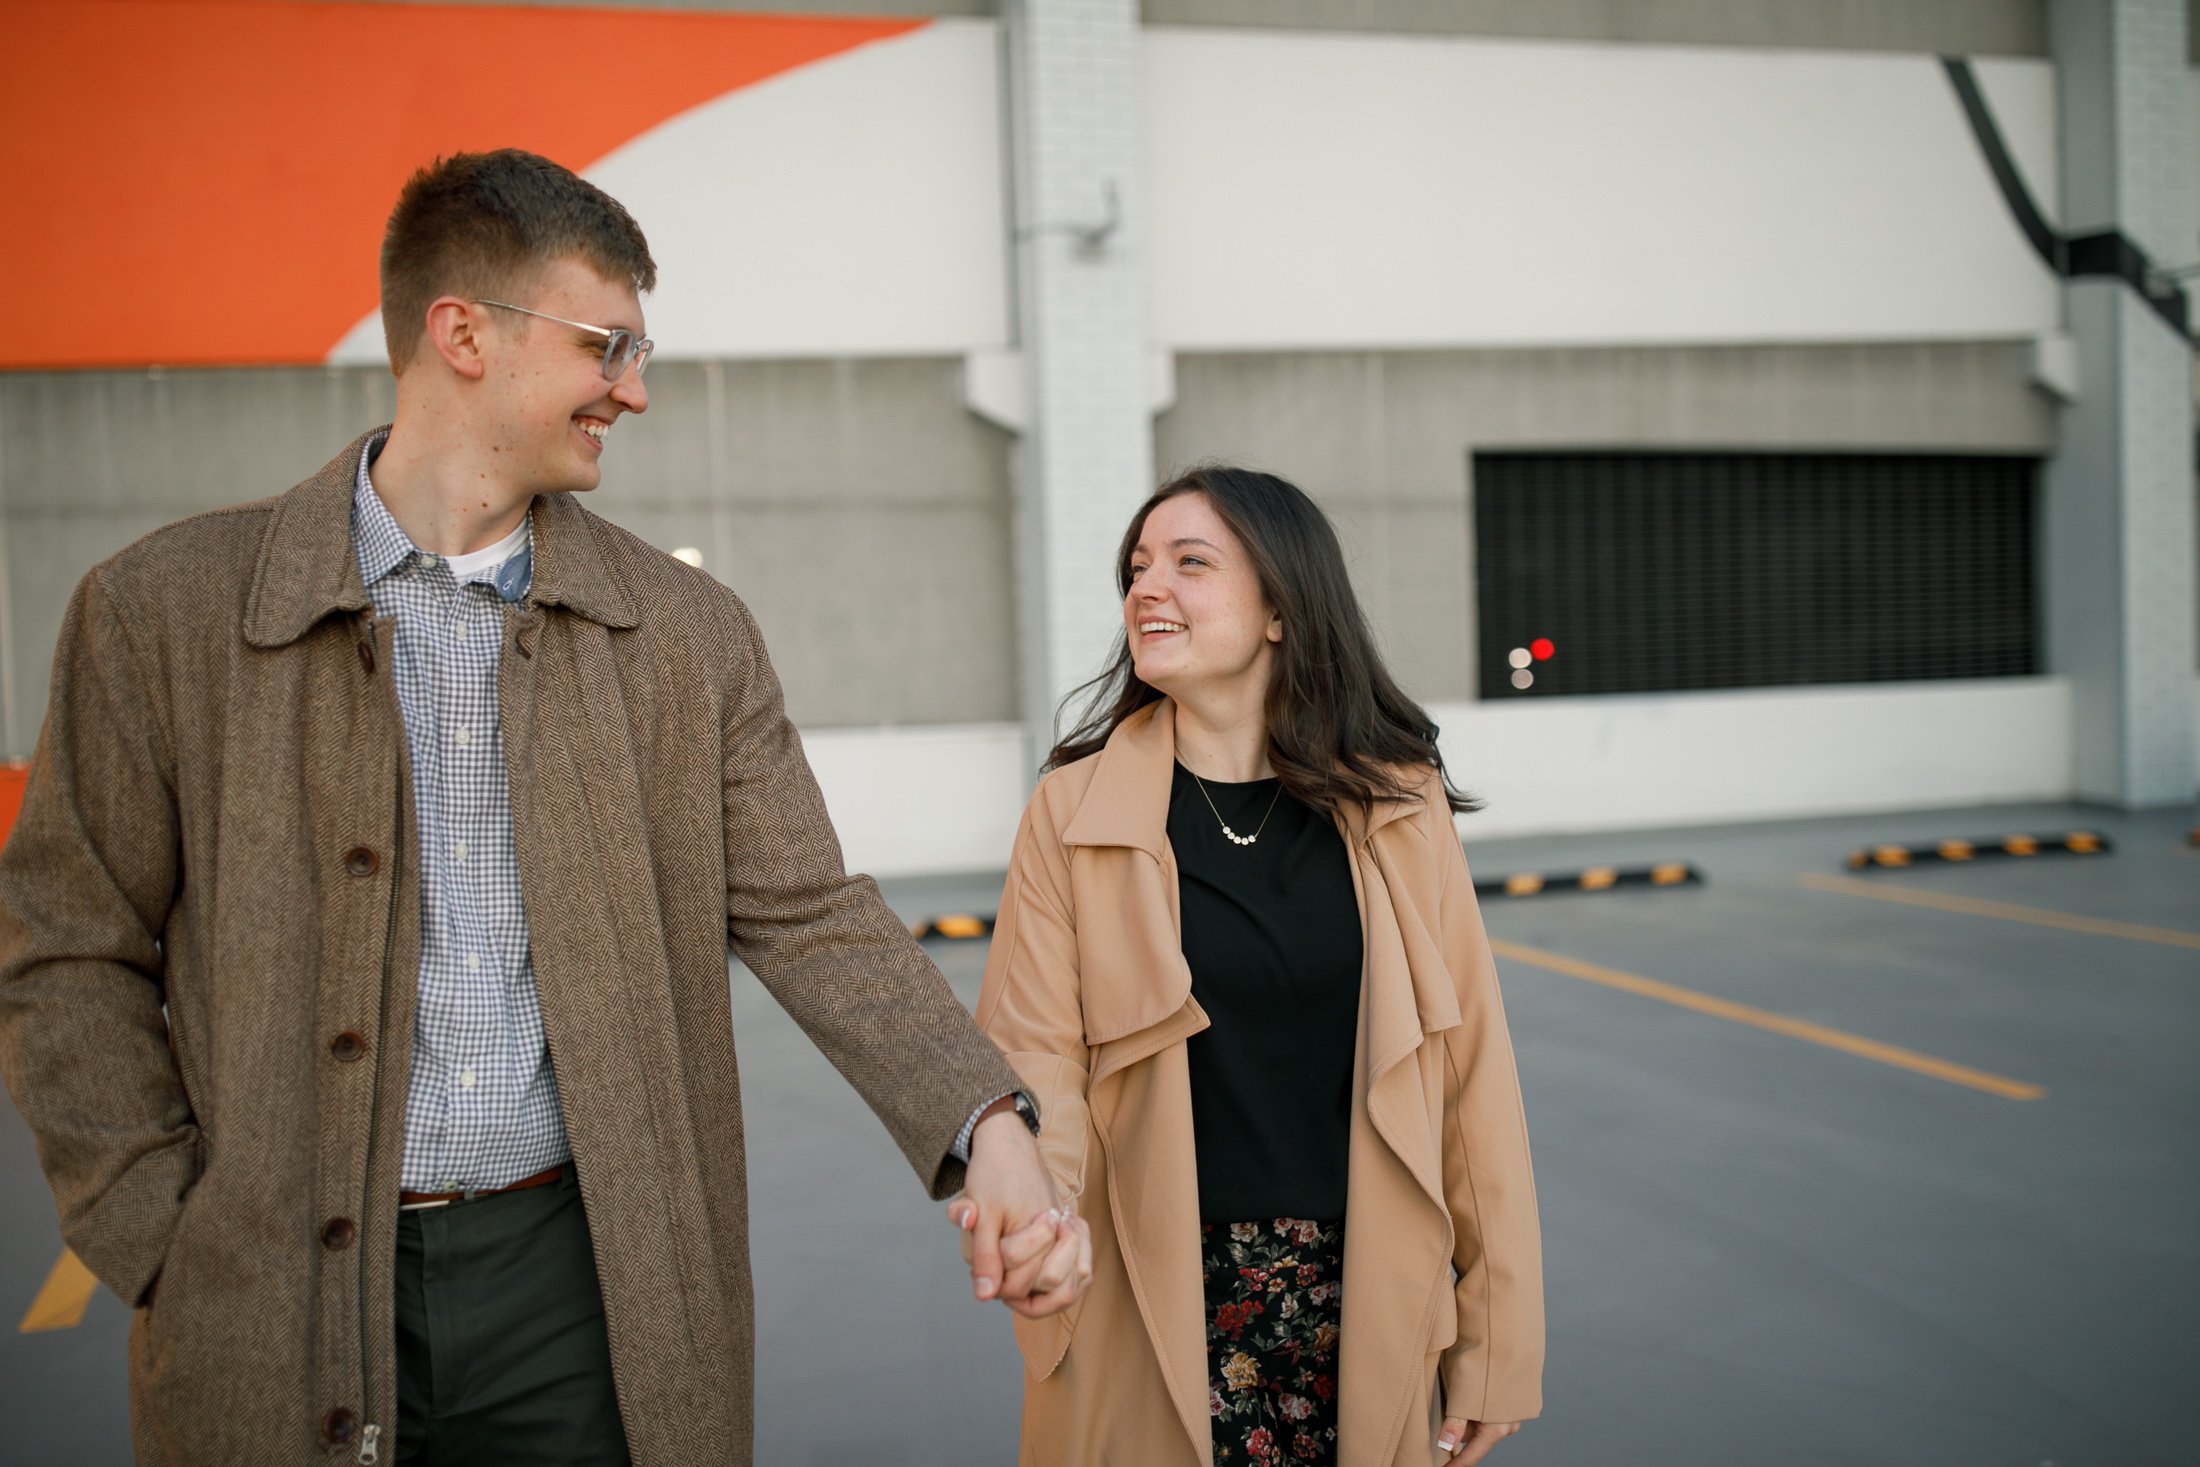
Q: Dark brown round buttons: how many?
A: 5